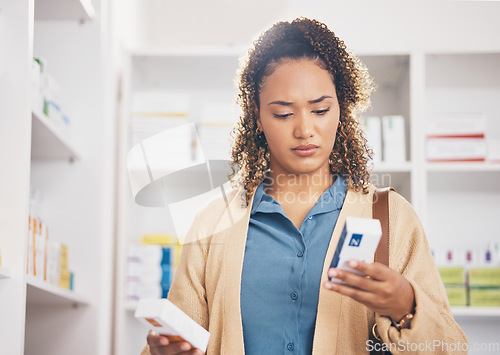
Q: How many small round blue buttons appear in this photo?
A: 3